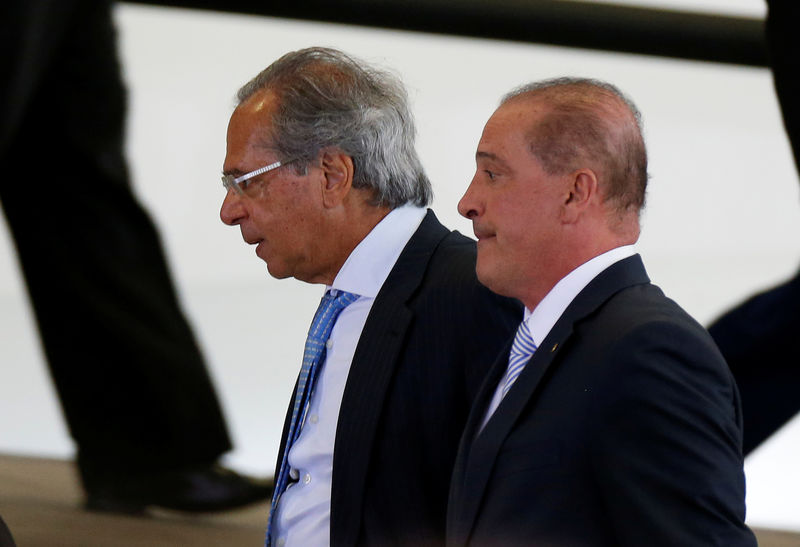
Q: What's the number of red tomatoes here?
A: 0